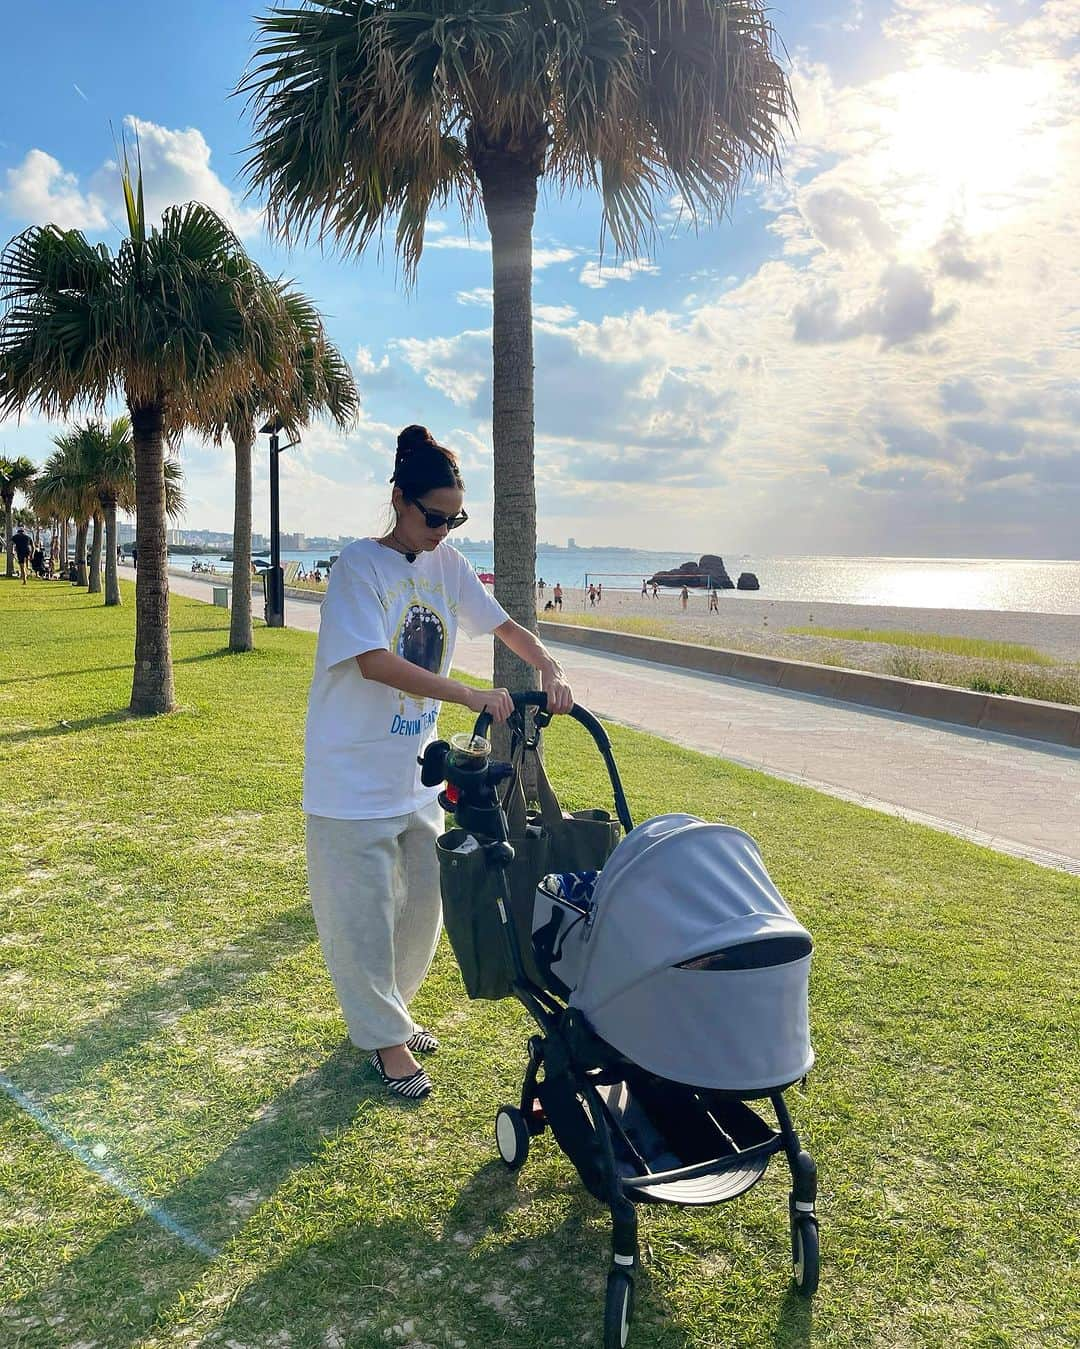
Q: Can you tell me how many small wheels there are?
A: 3